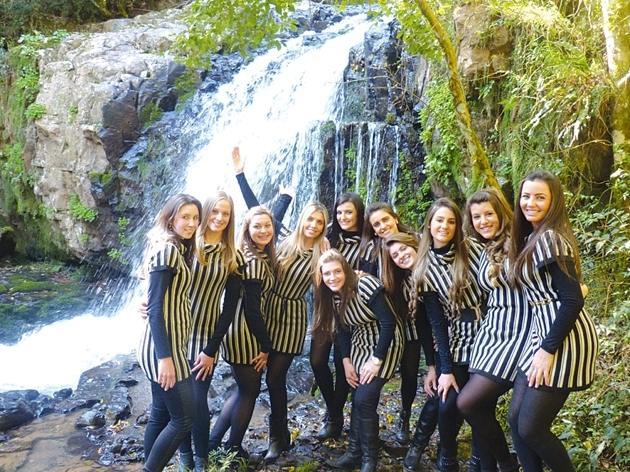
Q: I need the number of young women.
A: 11